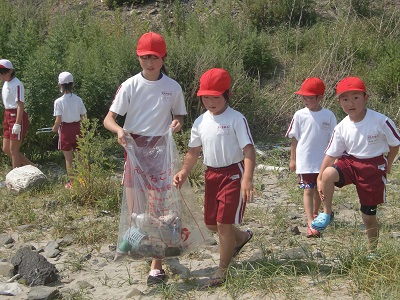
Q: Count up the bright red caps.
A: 4